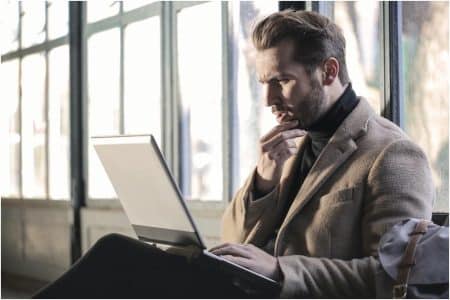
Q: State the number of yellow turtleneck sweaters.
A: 0